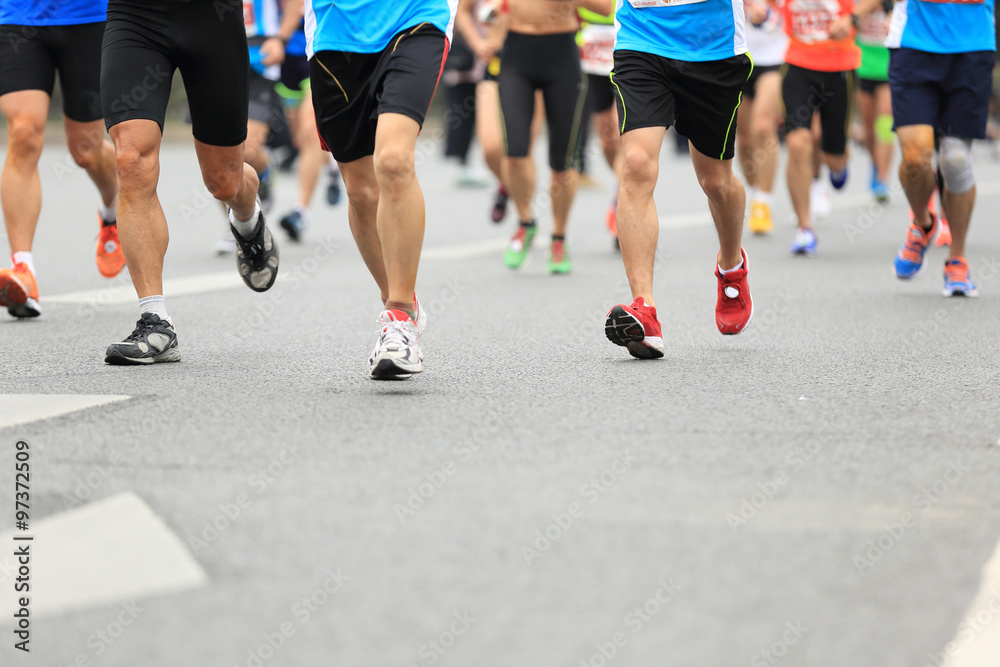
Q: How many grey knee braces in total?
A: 1